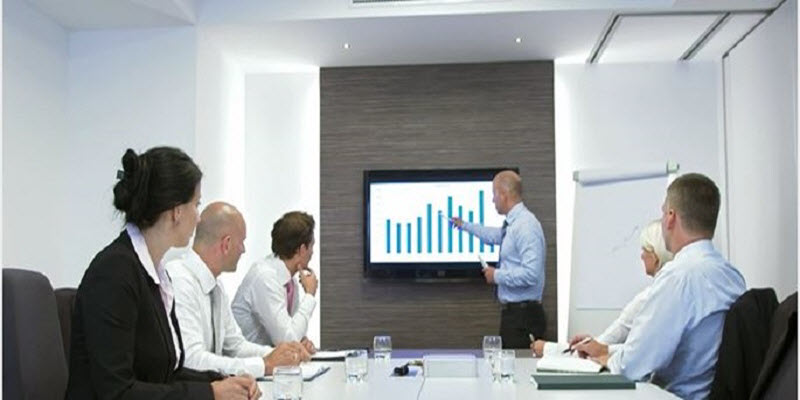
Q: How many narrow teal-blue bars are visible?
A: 11